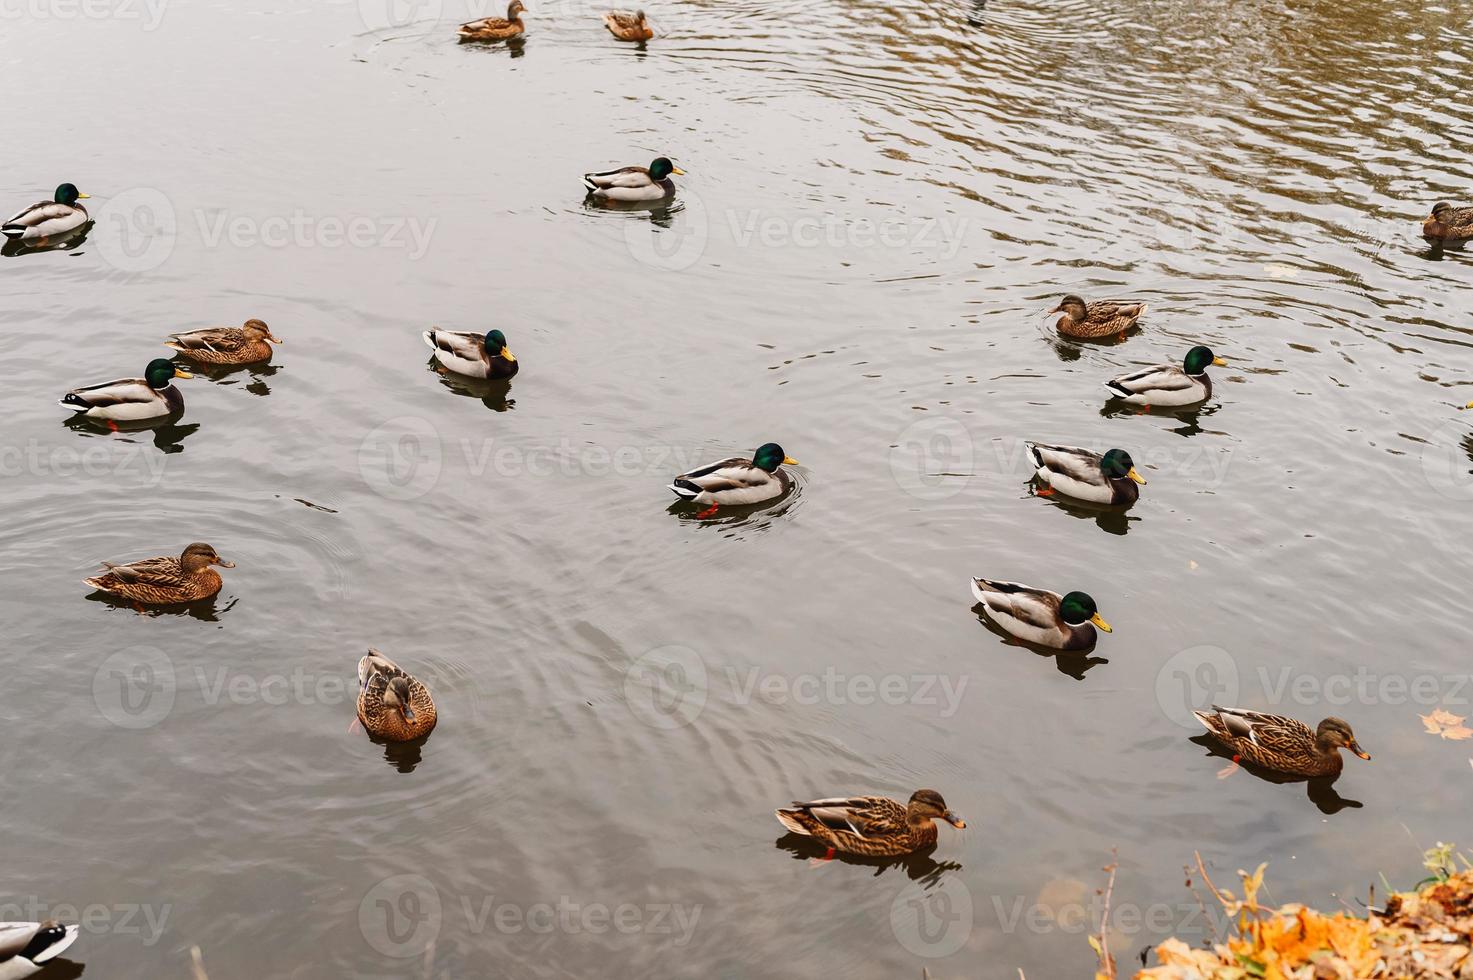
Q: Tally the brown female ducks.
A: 9